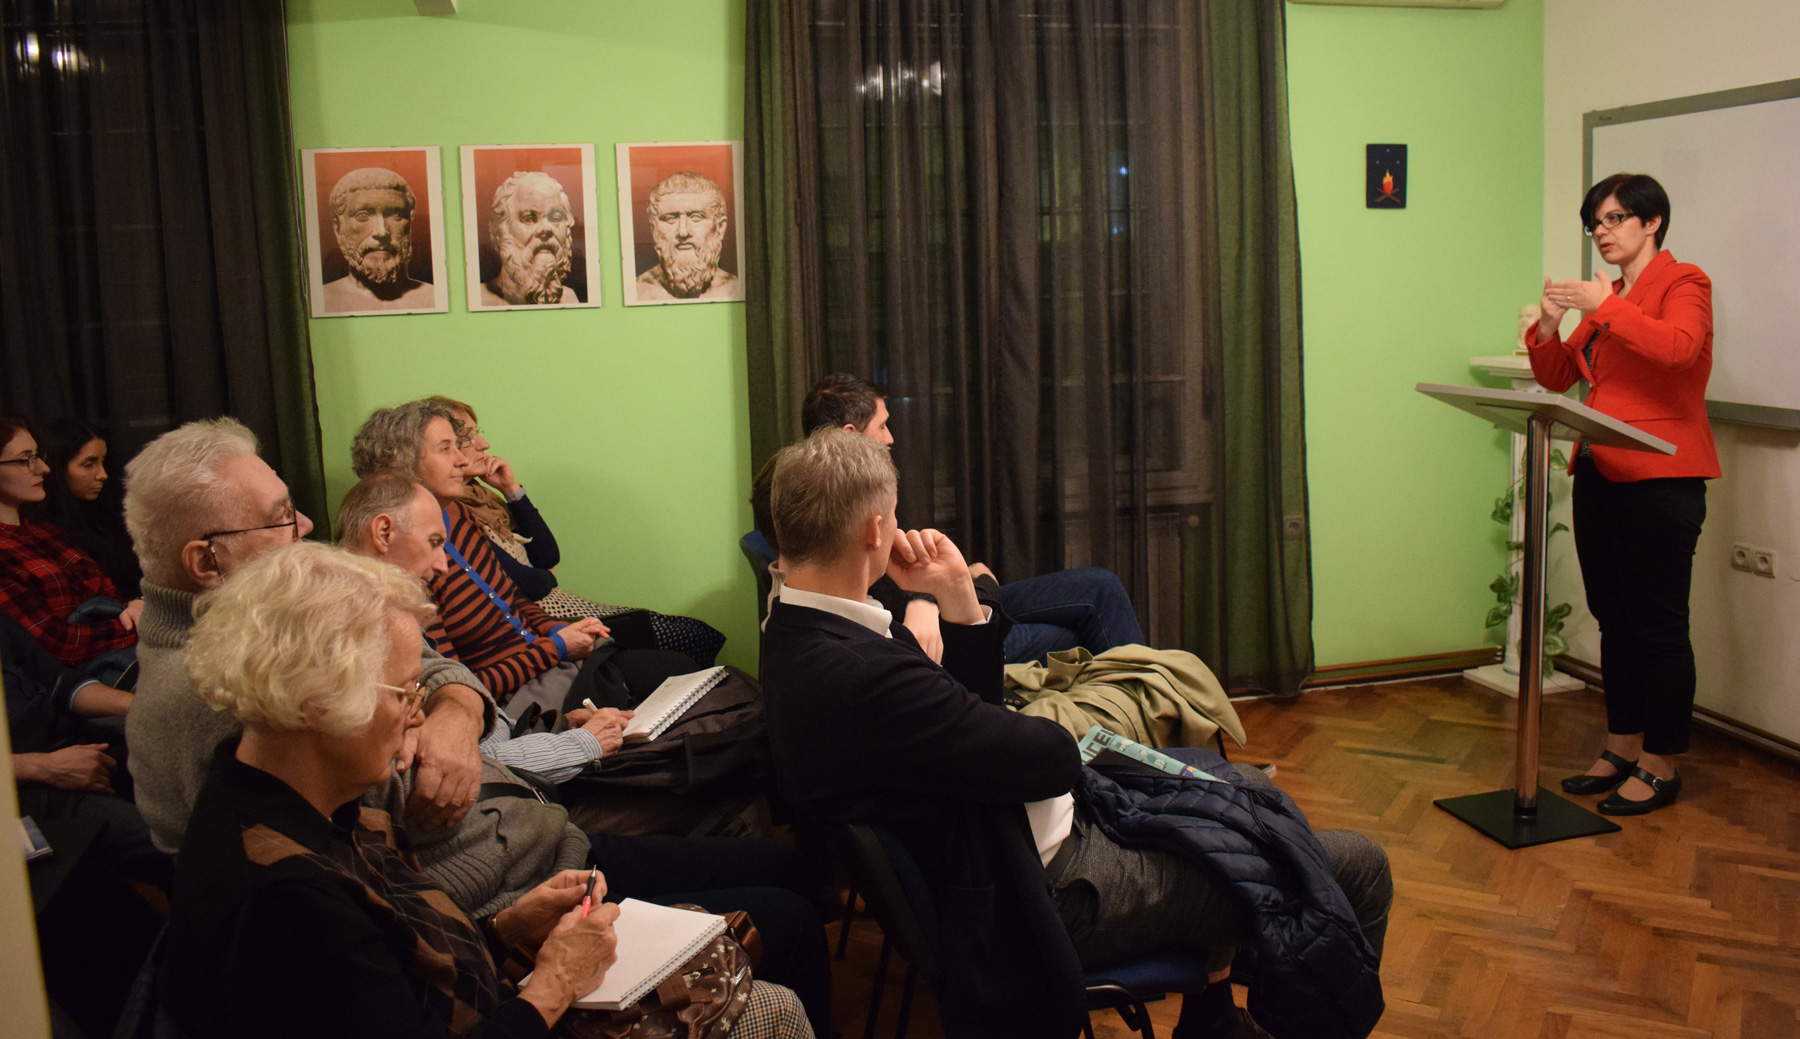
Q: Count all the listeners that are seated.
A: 11